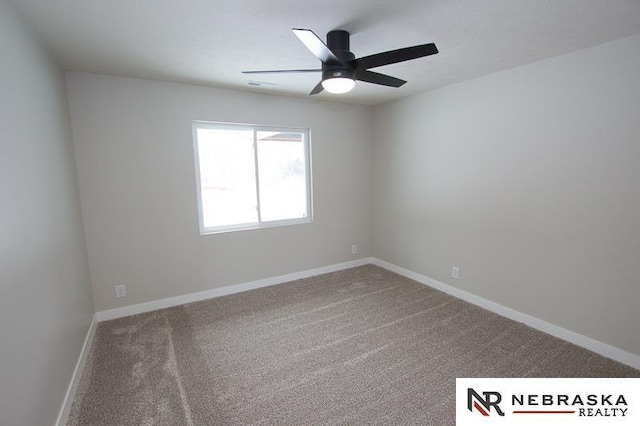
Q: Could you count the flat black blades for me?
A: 5